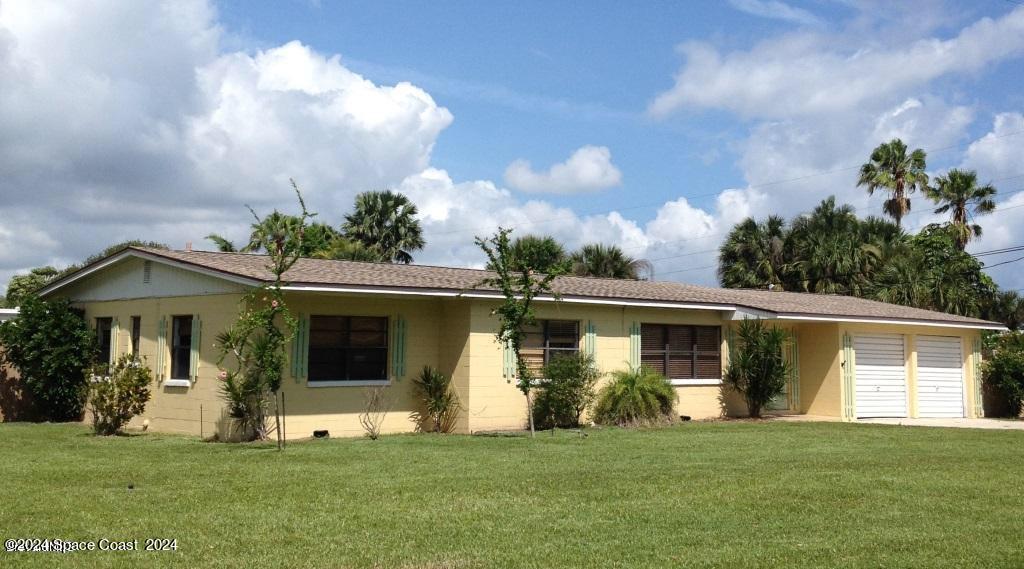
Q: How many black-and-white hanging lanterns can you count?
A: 0